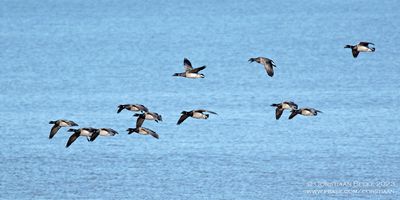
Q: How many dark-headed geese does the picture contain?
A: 12